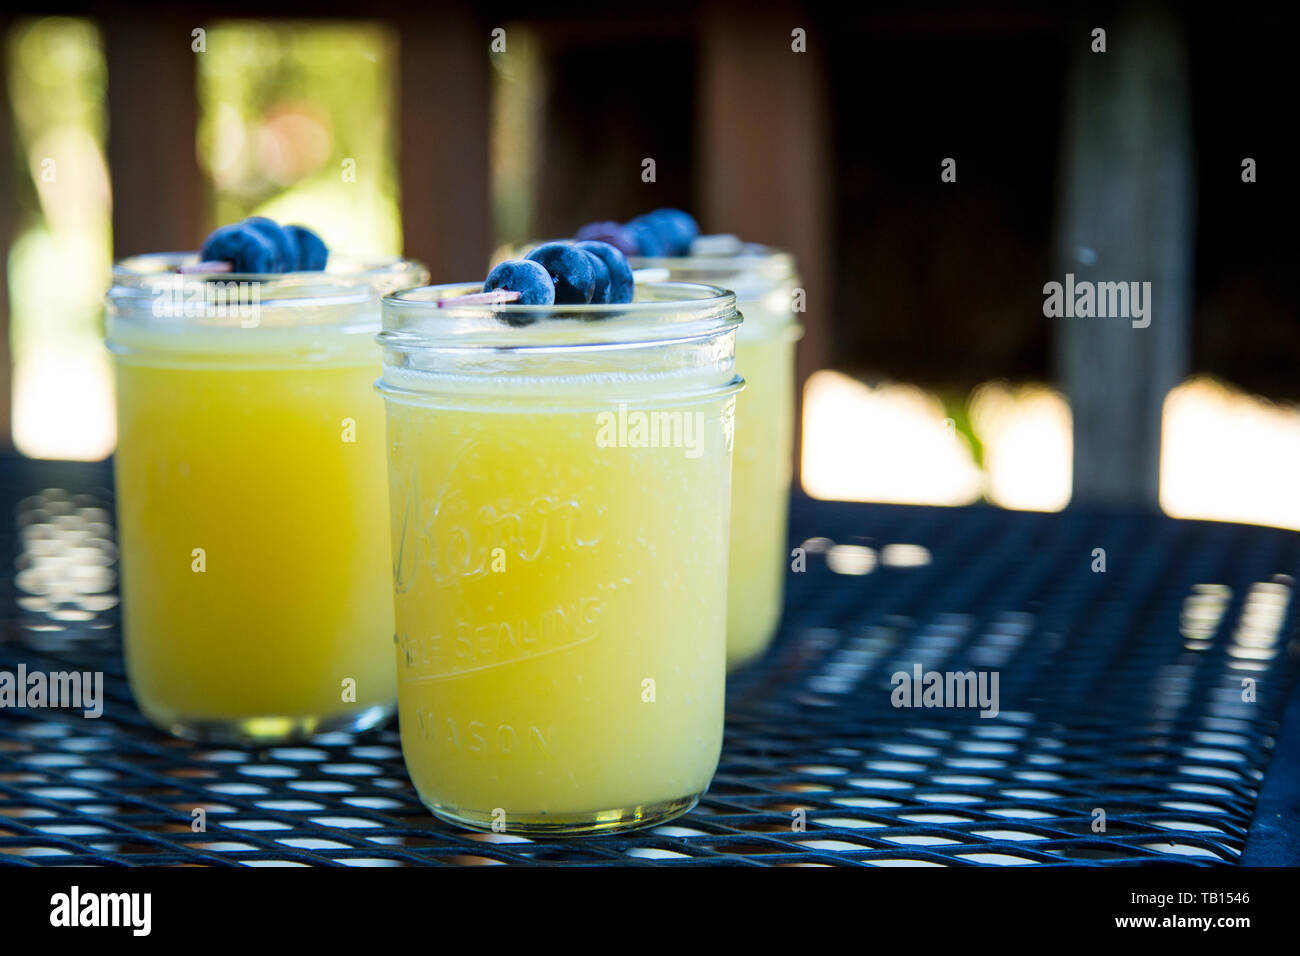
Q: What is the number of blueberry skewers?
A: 3